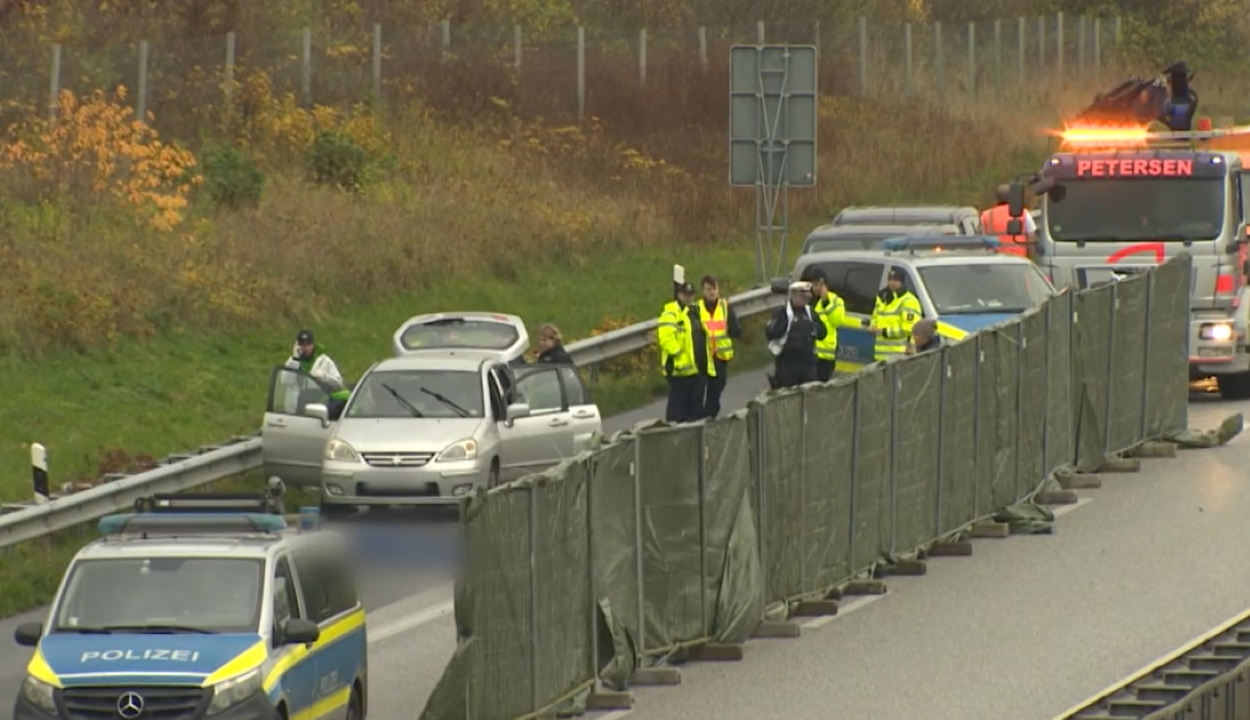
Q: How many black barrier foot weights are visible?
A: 13